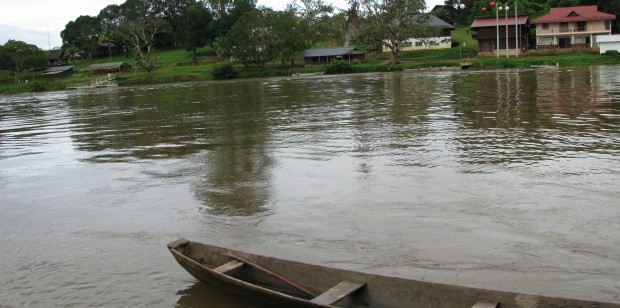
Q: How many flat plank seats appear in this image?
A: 3